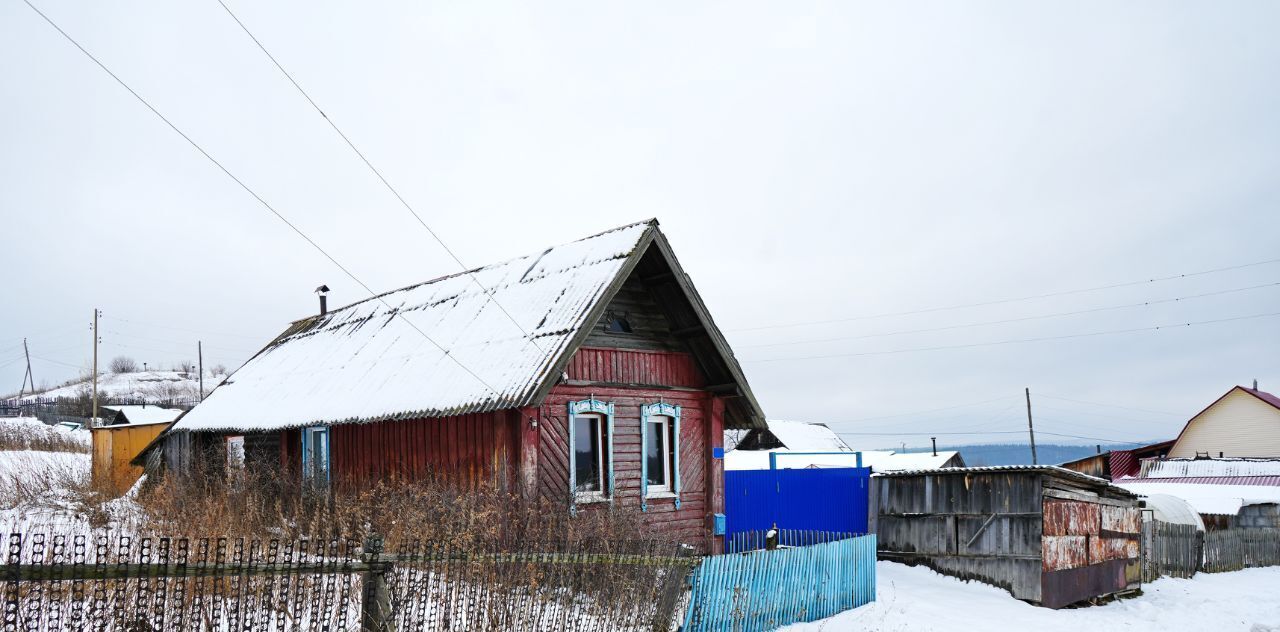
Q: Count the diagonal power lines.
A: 2